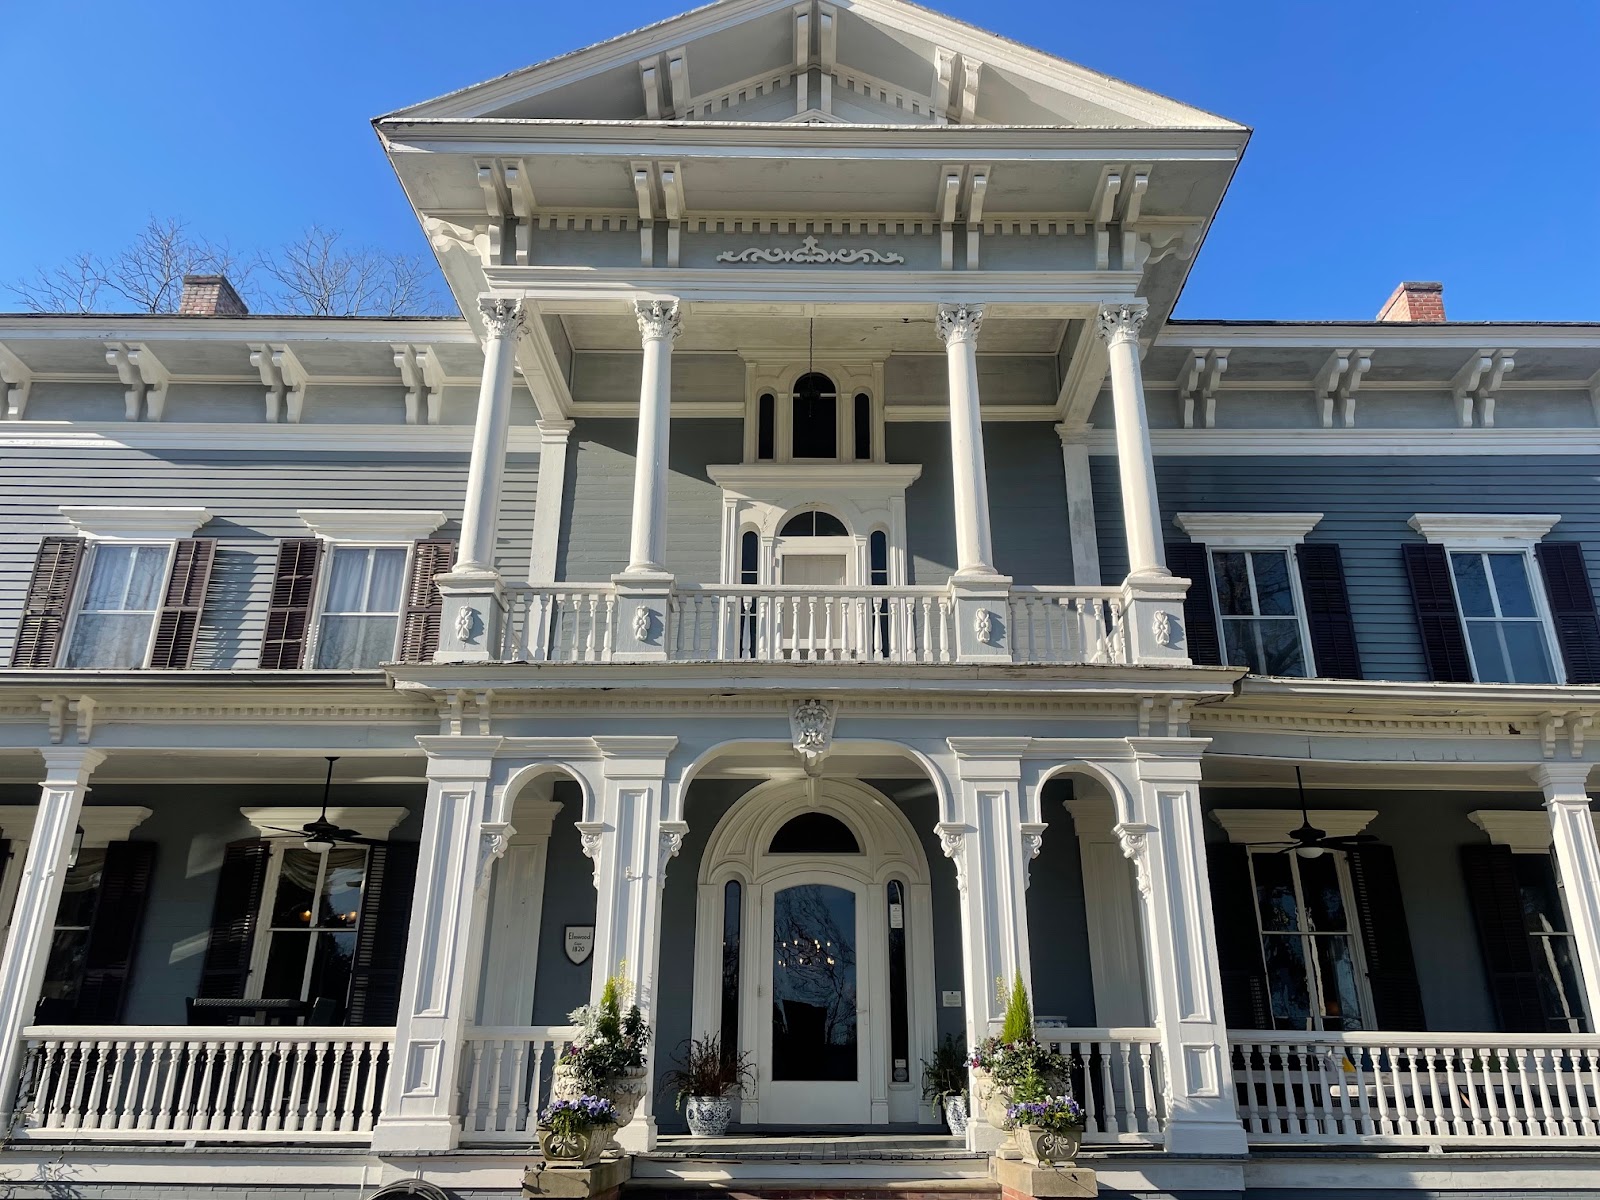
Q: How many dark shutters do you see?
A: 14